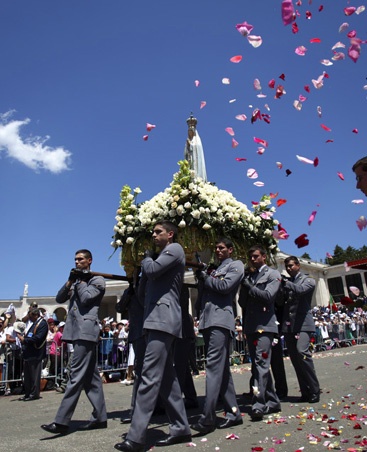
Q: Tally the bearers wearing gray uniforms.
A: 5